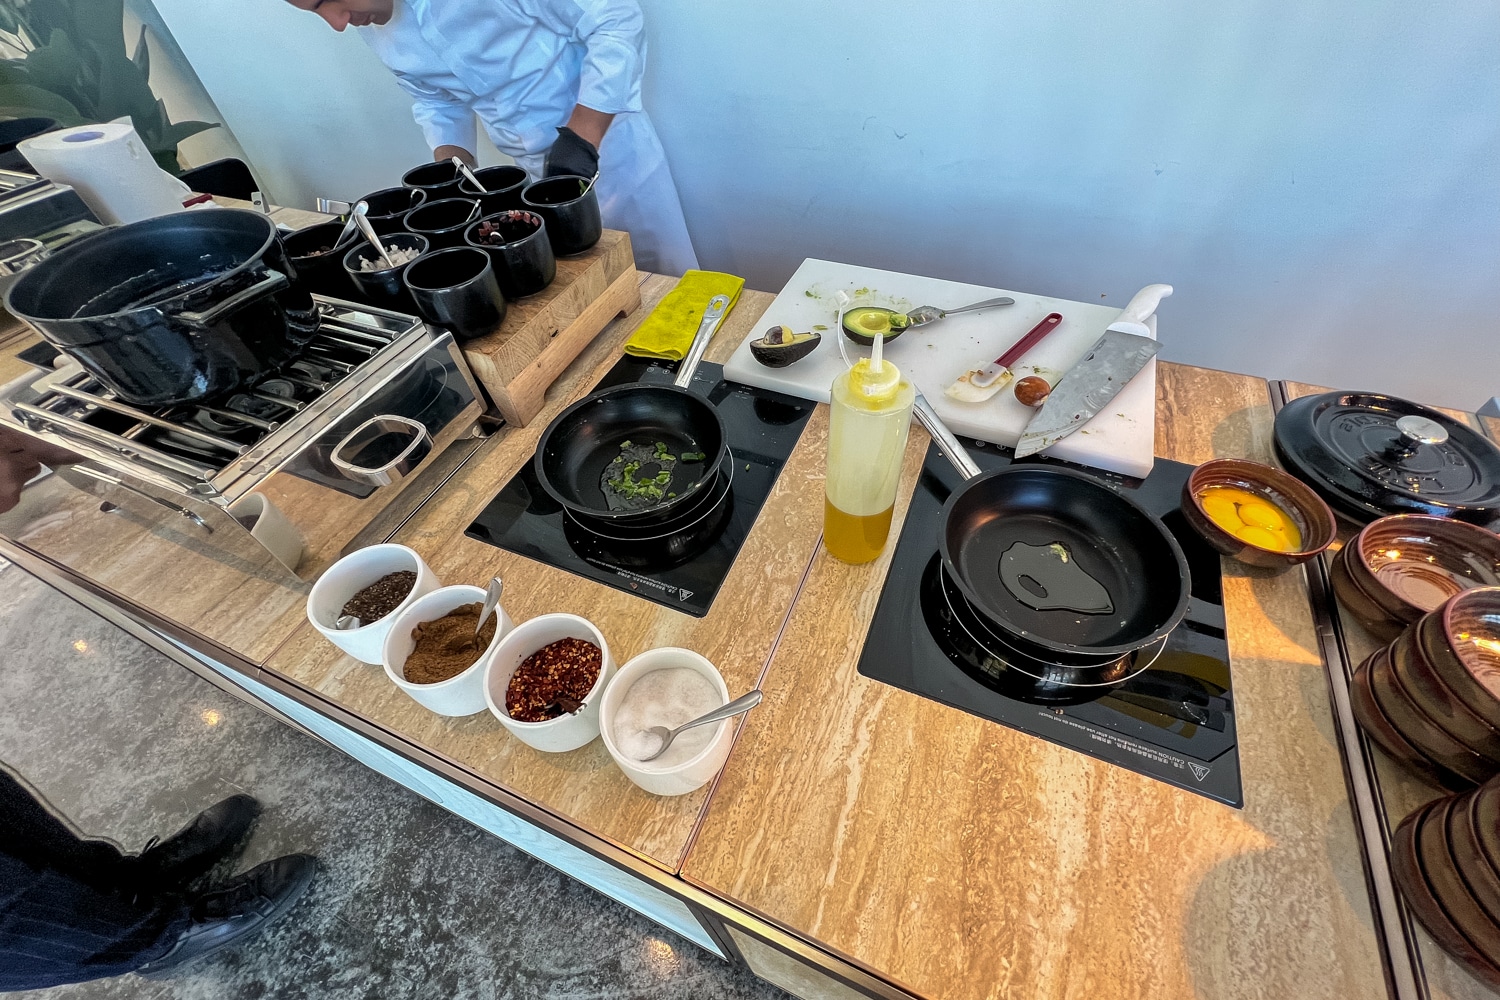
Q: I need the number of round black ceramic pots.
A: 9